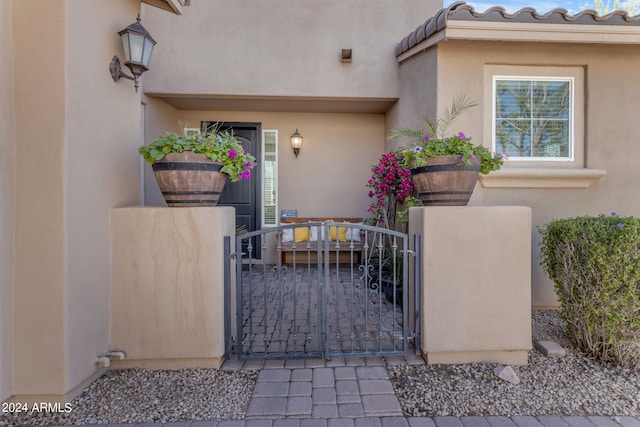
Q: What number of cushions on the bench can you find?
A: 5